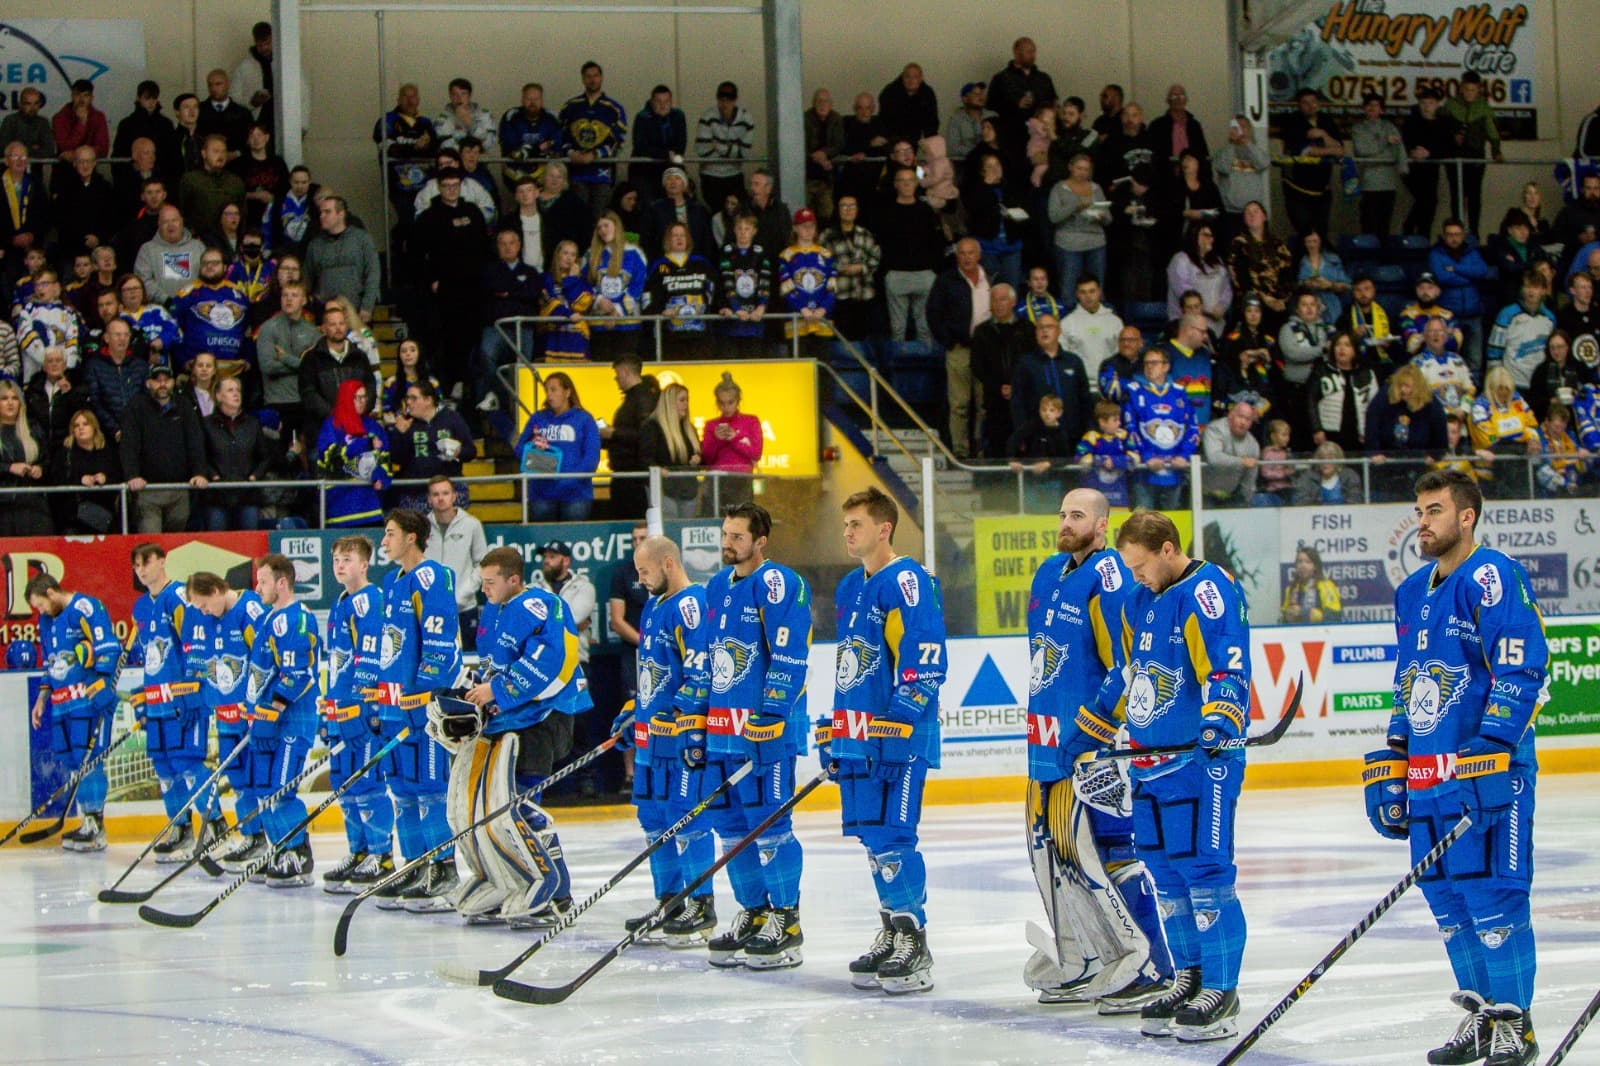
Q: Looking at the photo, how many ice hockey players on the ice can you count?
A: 13